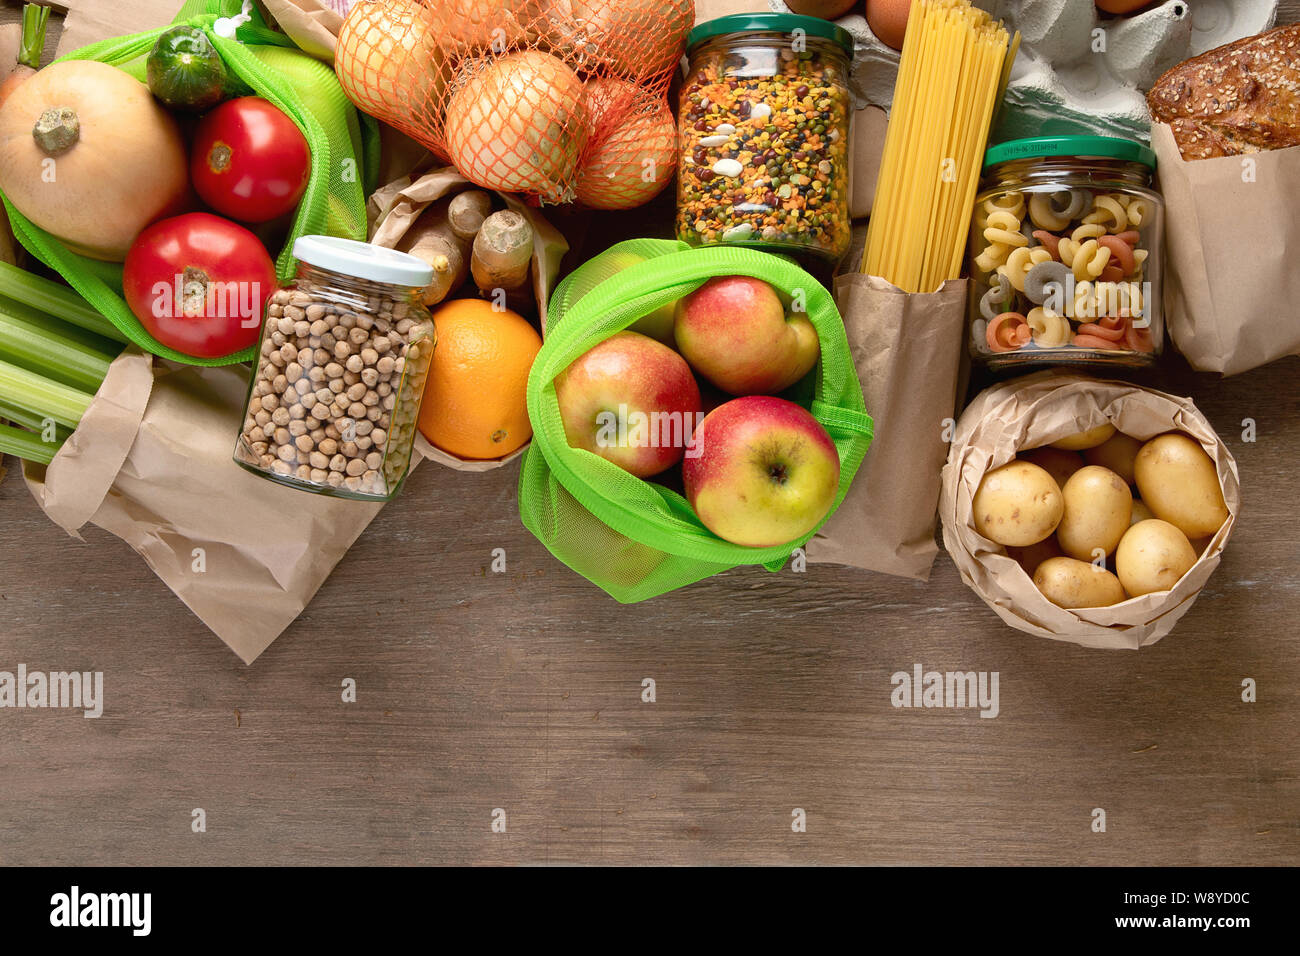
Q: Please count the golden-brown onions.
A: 5